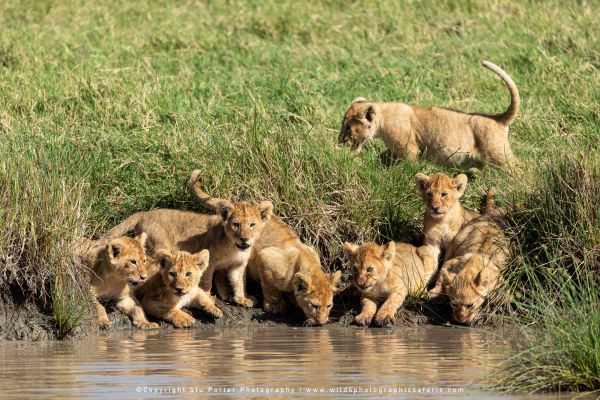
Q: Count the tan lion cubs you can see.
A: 8